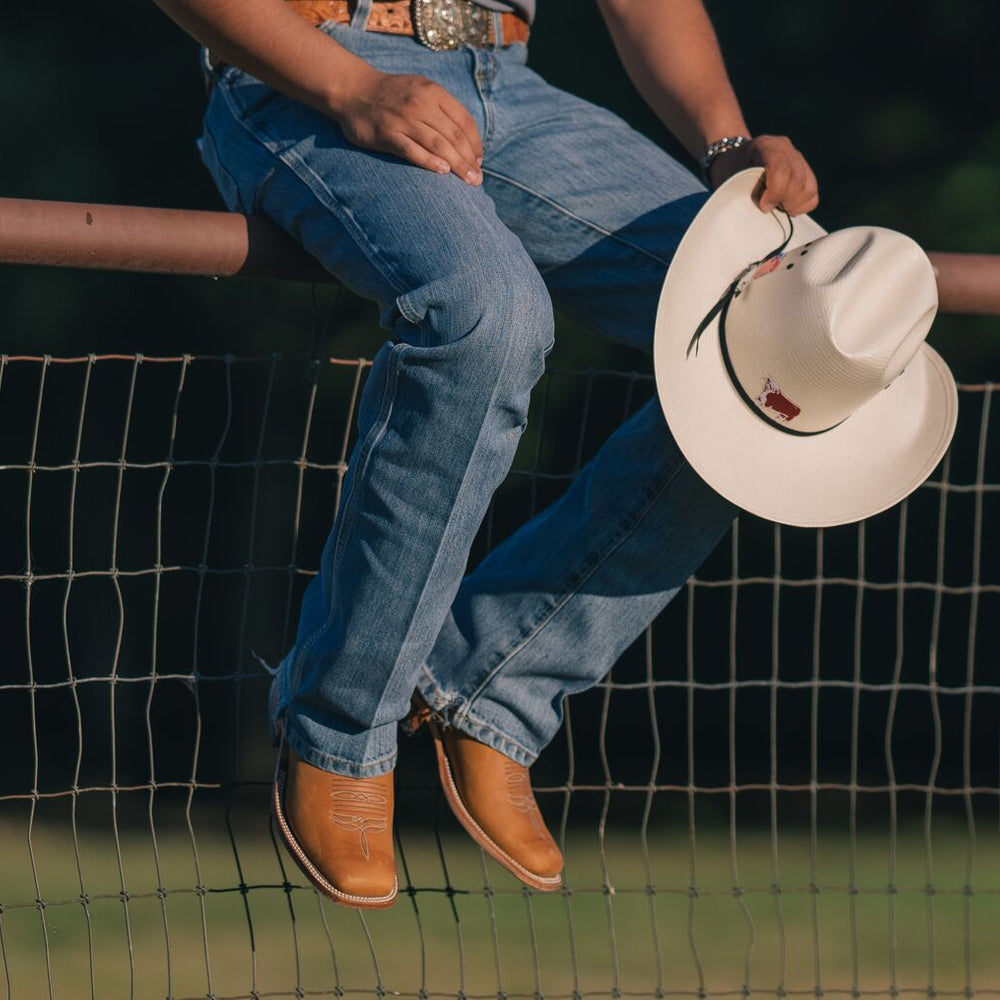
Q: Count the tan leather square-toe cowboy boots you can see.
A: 2